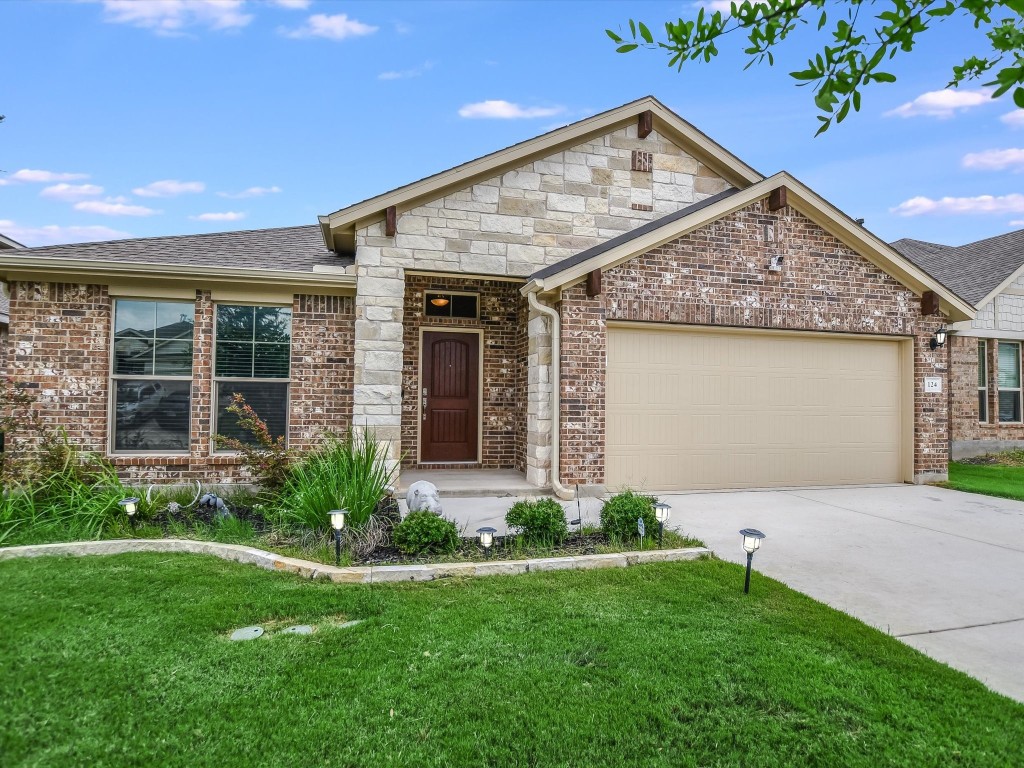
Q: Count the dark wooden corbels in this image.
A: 5